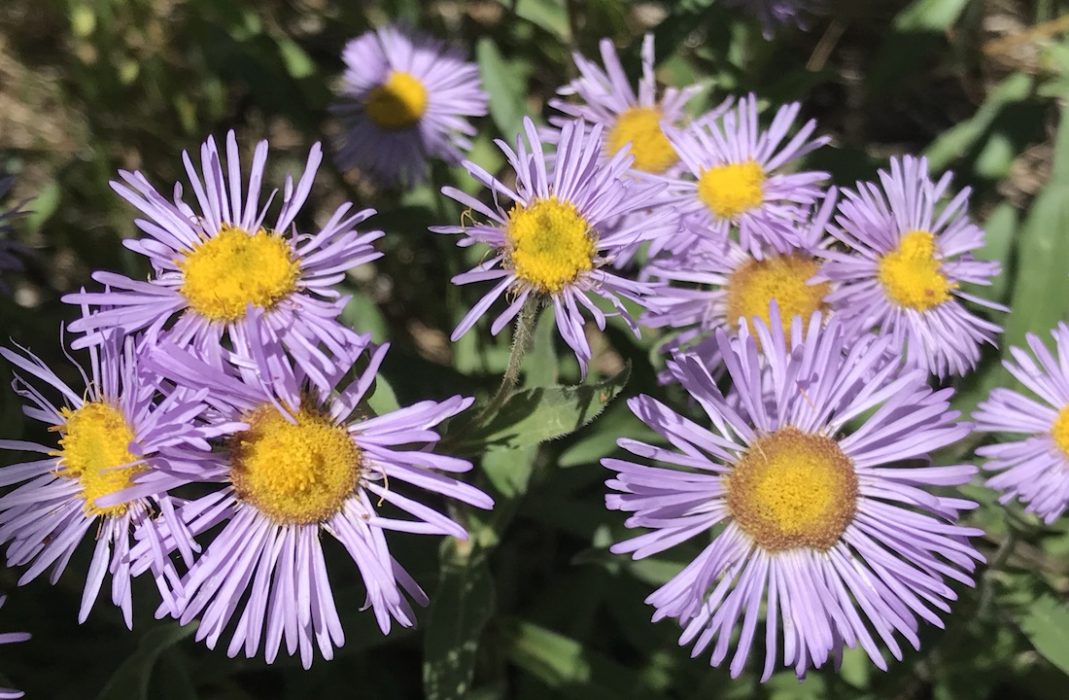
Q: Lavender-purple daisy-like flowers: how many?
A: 11